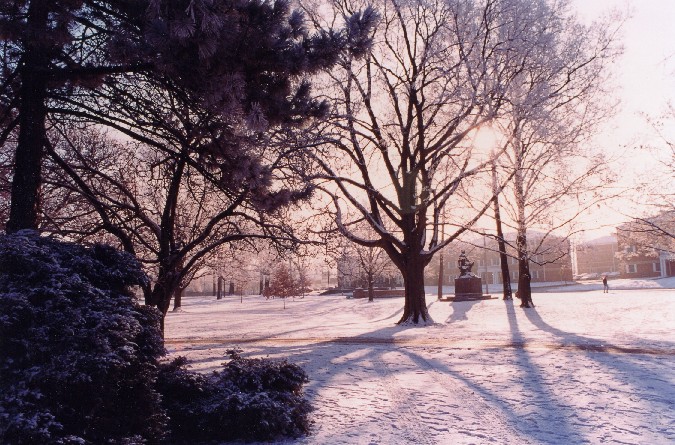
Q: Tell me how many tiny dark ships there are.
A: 0